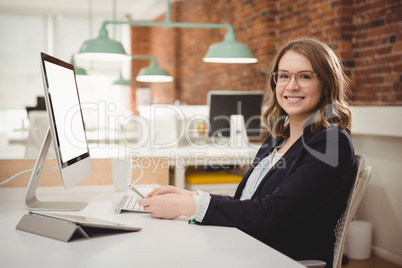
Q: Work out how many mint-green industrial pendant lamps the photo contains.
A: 5